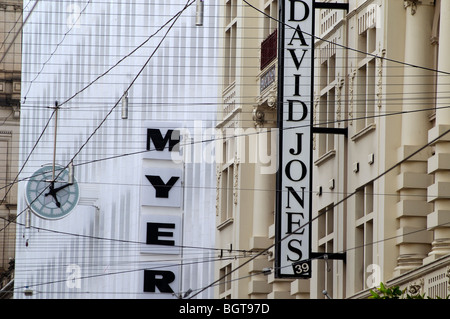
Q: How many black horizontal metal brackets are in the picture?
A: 3